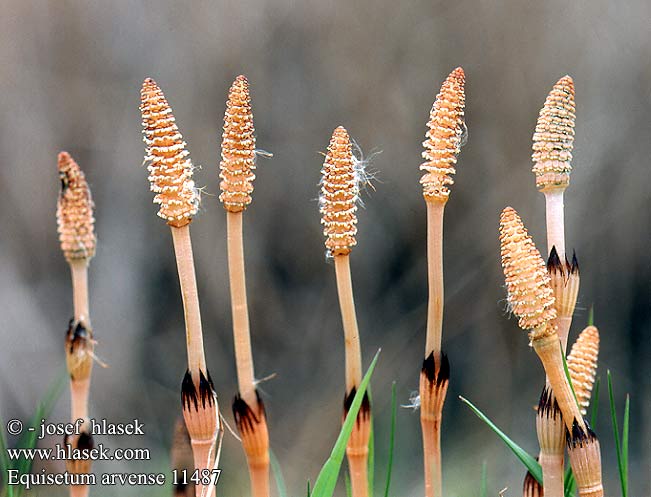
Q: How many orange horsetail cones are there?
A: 8